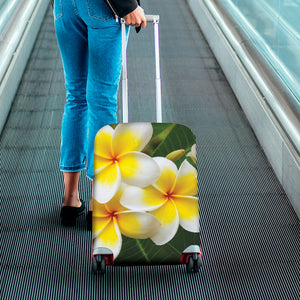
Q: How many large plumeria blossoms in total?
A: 3